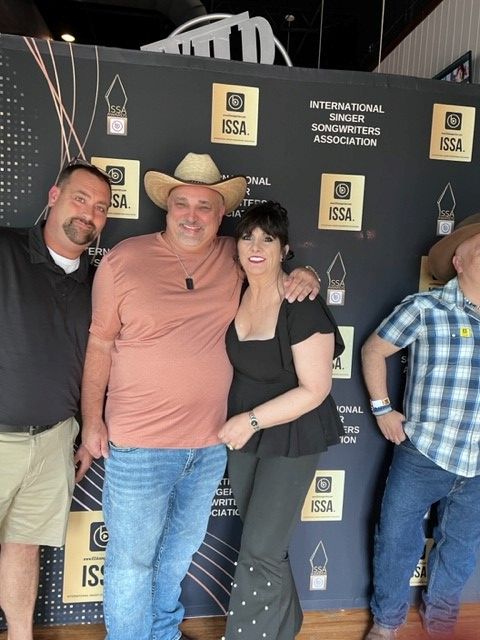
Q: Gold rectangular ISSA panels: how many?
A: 9